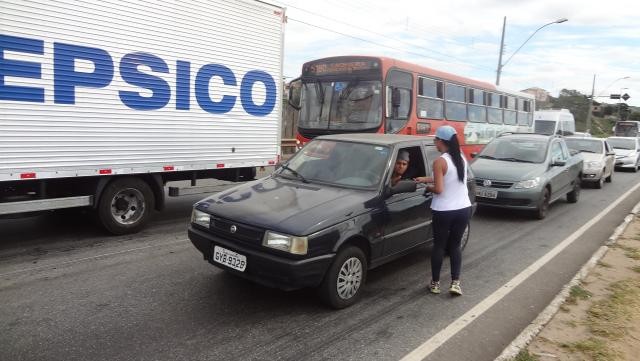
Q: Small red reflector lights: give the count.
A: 5